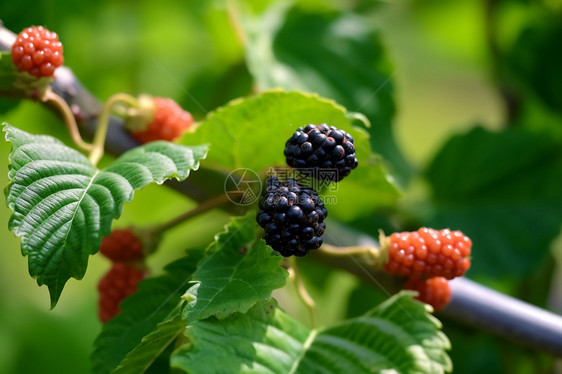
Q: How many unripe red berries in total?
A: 6